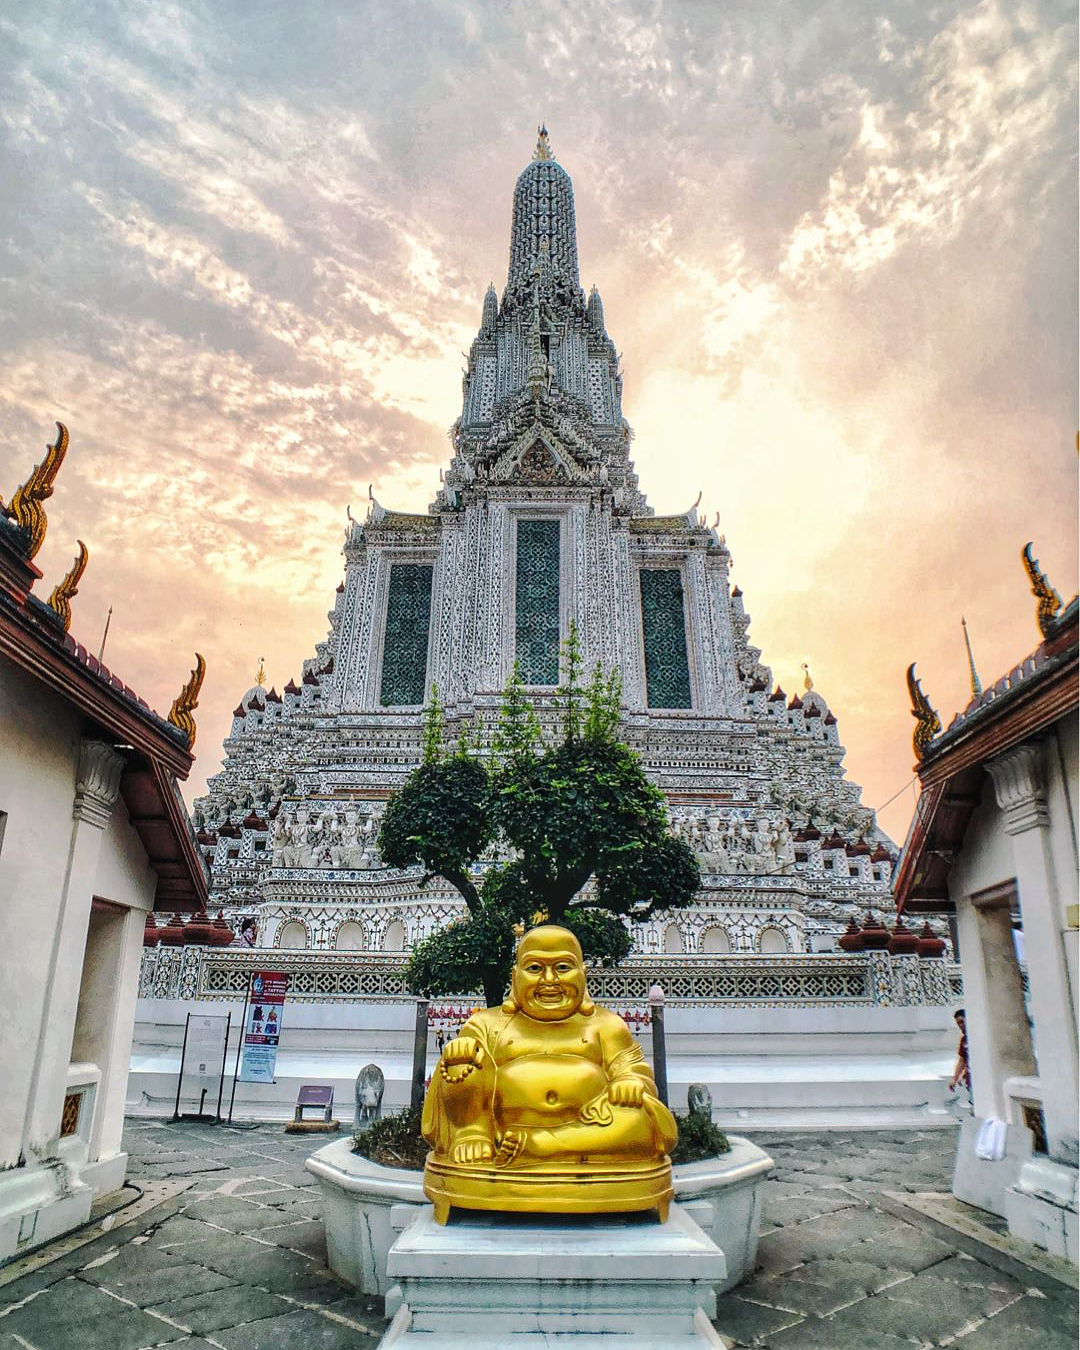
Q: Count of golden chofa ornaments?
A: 5